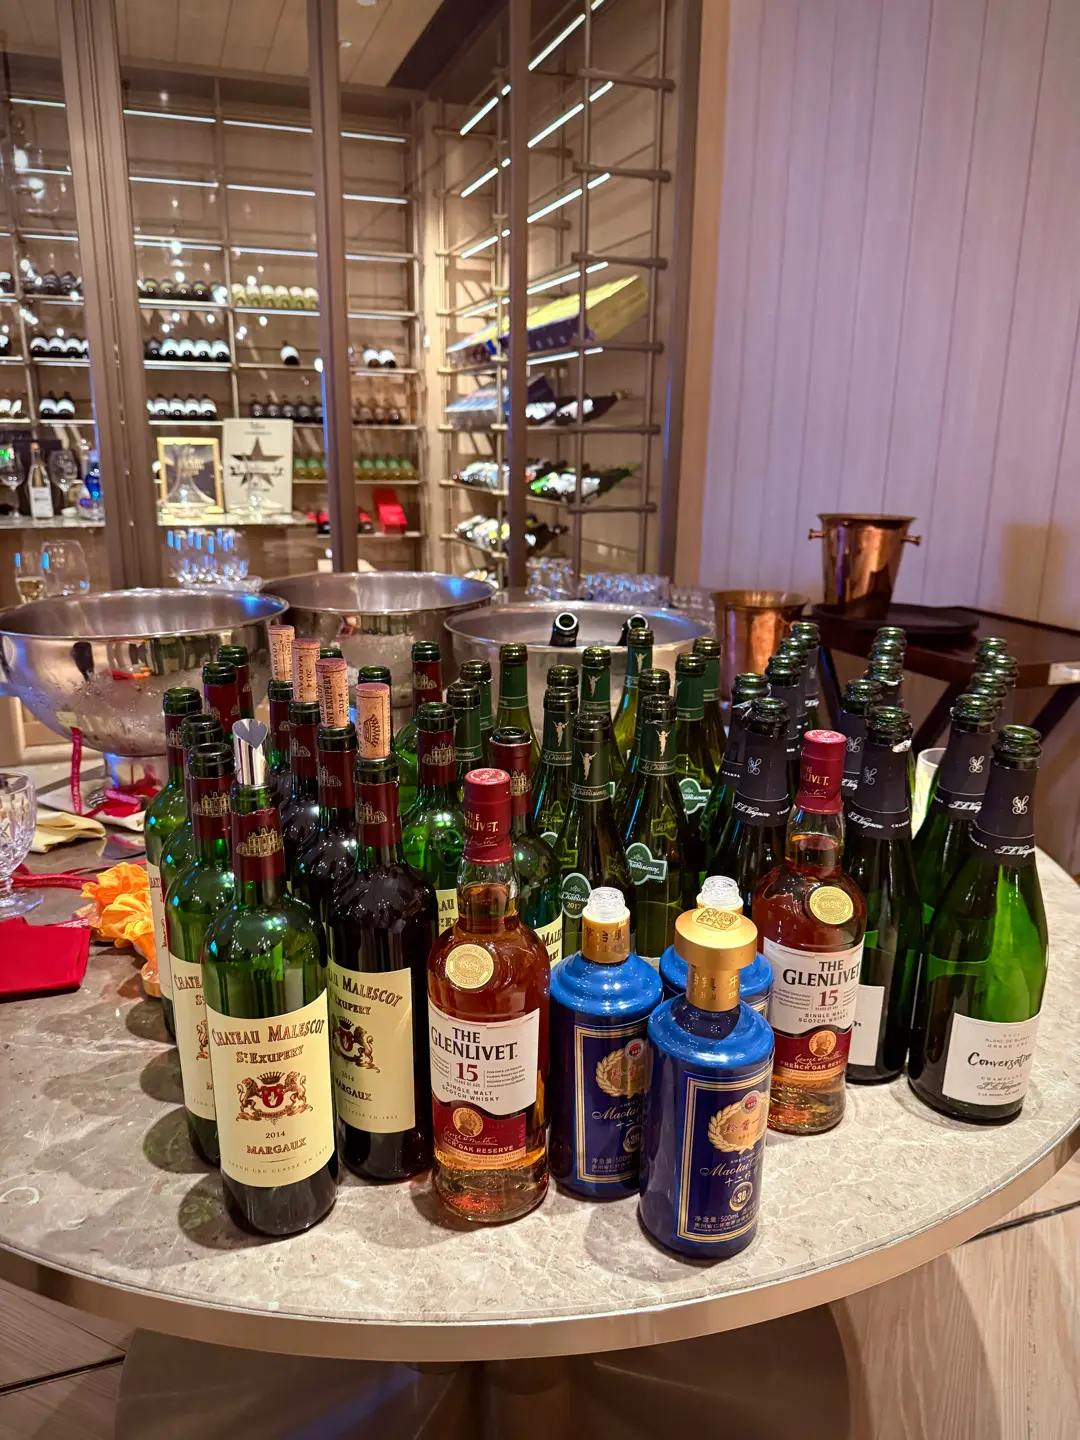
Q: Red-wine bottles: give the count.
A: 15